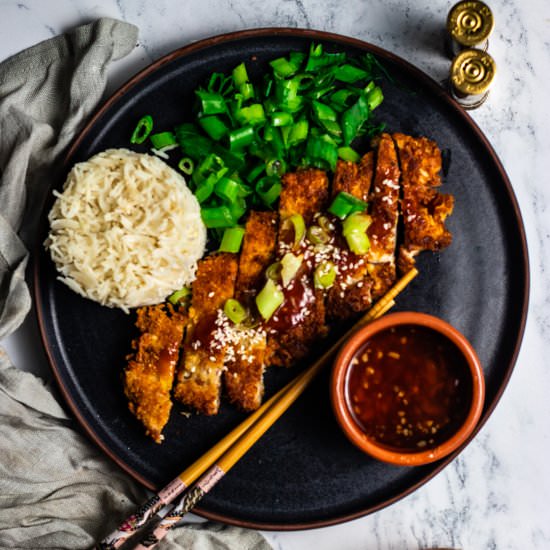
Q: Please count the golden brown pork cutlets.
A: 7